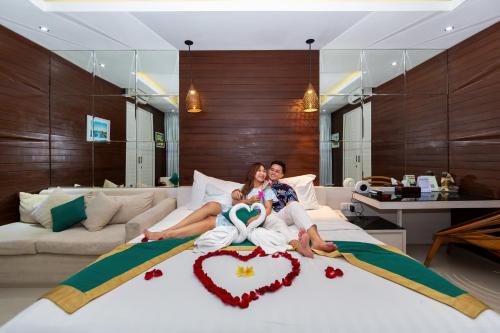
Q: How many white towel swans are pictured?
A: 2